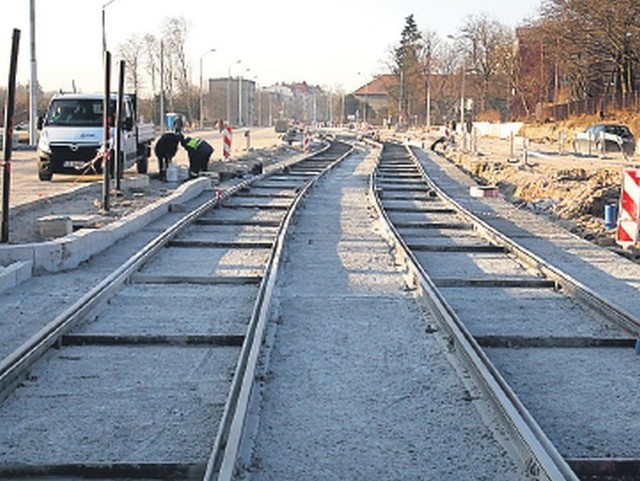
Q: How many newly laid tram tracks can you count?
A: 2